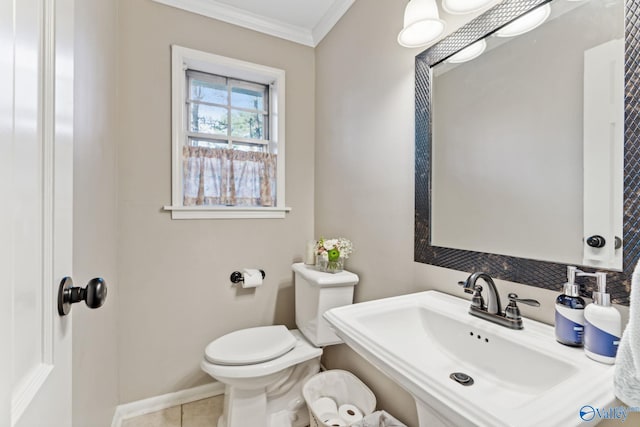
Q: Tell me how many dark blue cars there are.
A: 0